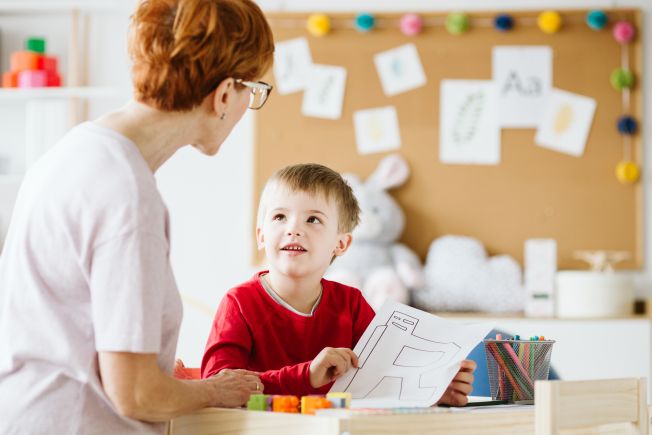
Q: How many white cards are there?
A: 7